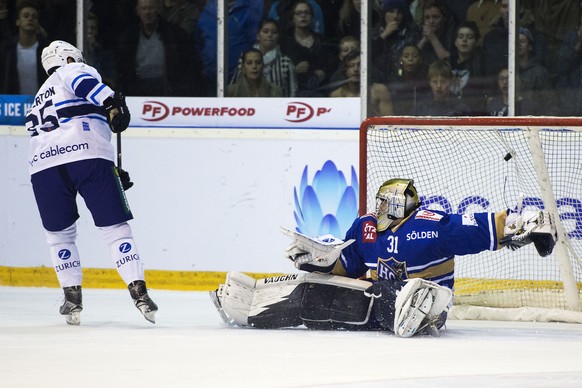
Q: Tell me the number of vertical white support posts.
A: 4